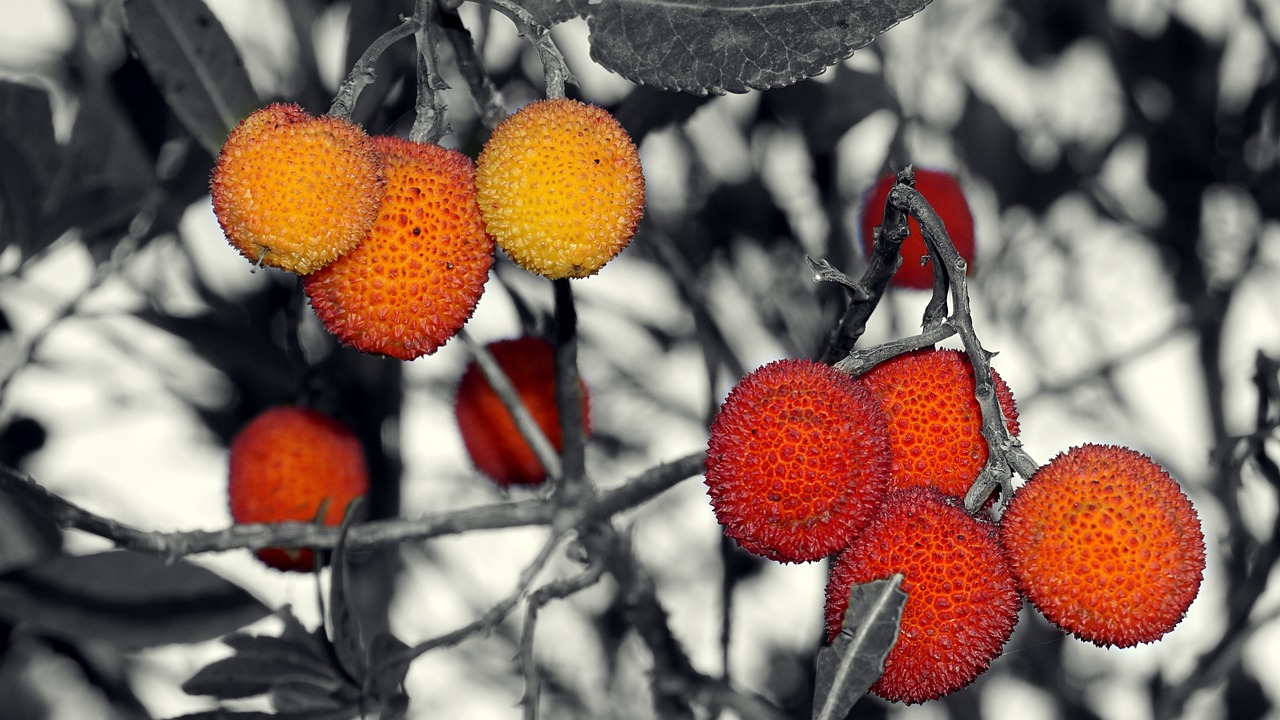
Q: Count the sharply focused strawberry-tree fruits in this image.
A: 7